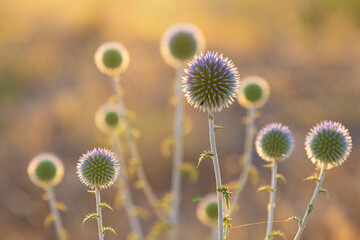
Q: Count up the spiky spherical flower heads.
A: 10